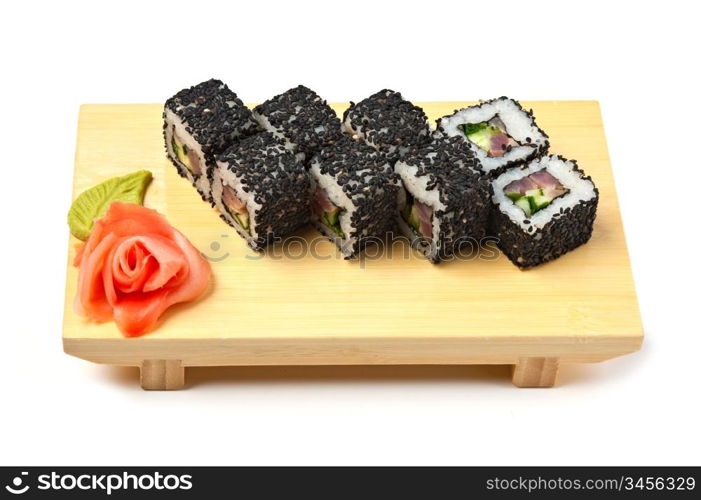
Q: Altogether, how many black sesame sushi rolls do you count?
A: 8